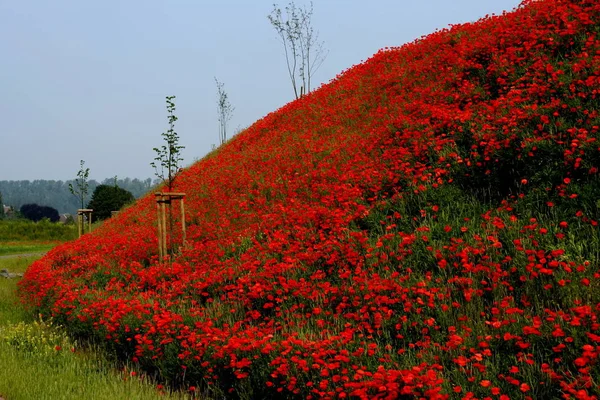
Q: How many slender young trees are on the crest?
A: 2